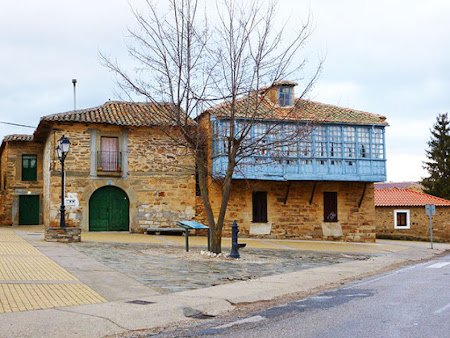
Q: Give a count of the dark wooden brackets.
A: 3